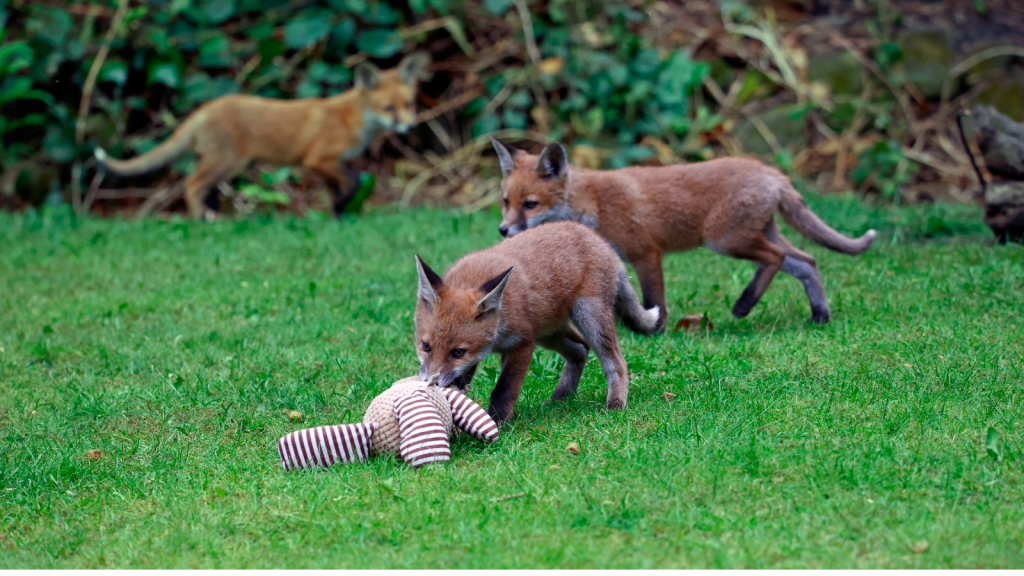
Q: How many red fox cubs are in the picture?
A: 3